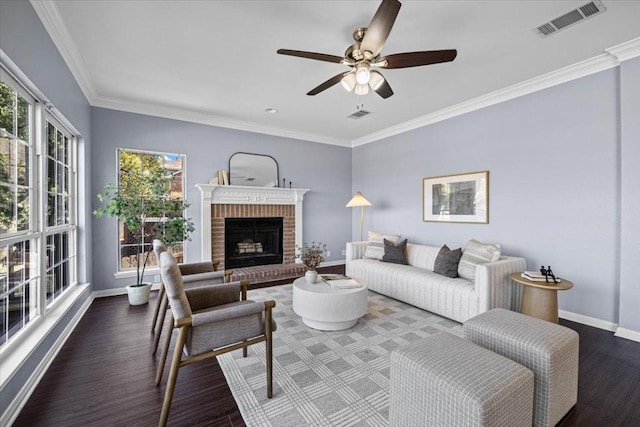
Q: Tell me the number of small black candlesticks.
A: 2